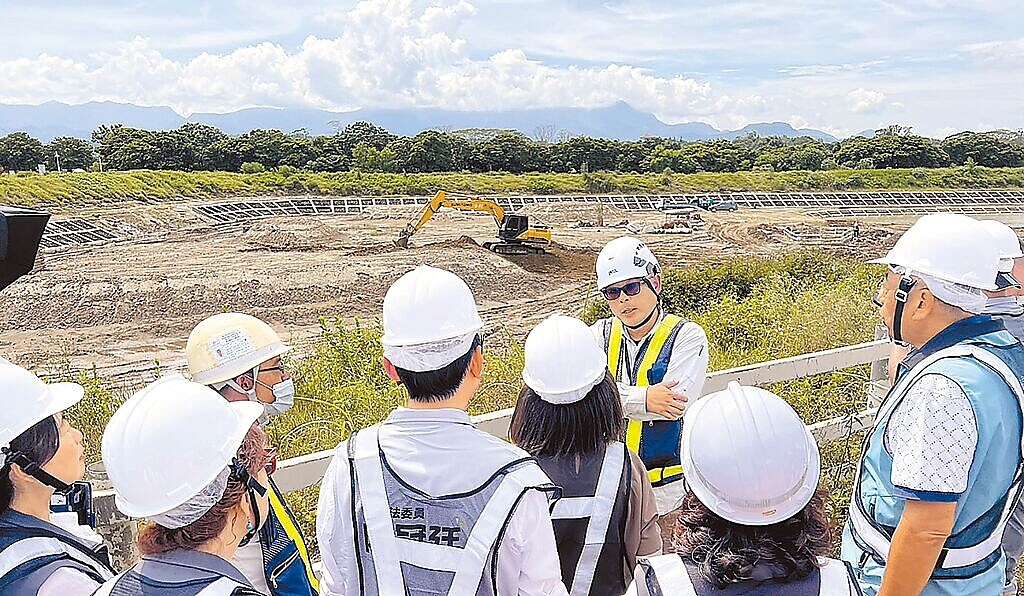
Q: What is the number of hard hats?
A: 9